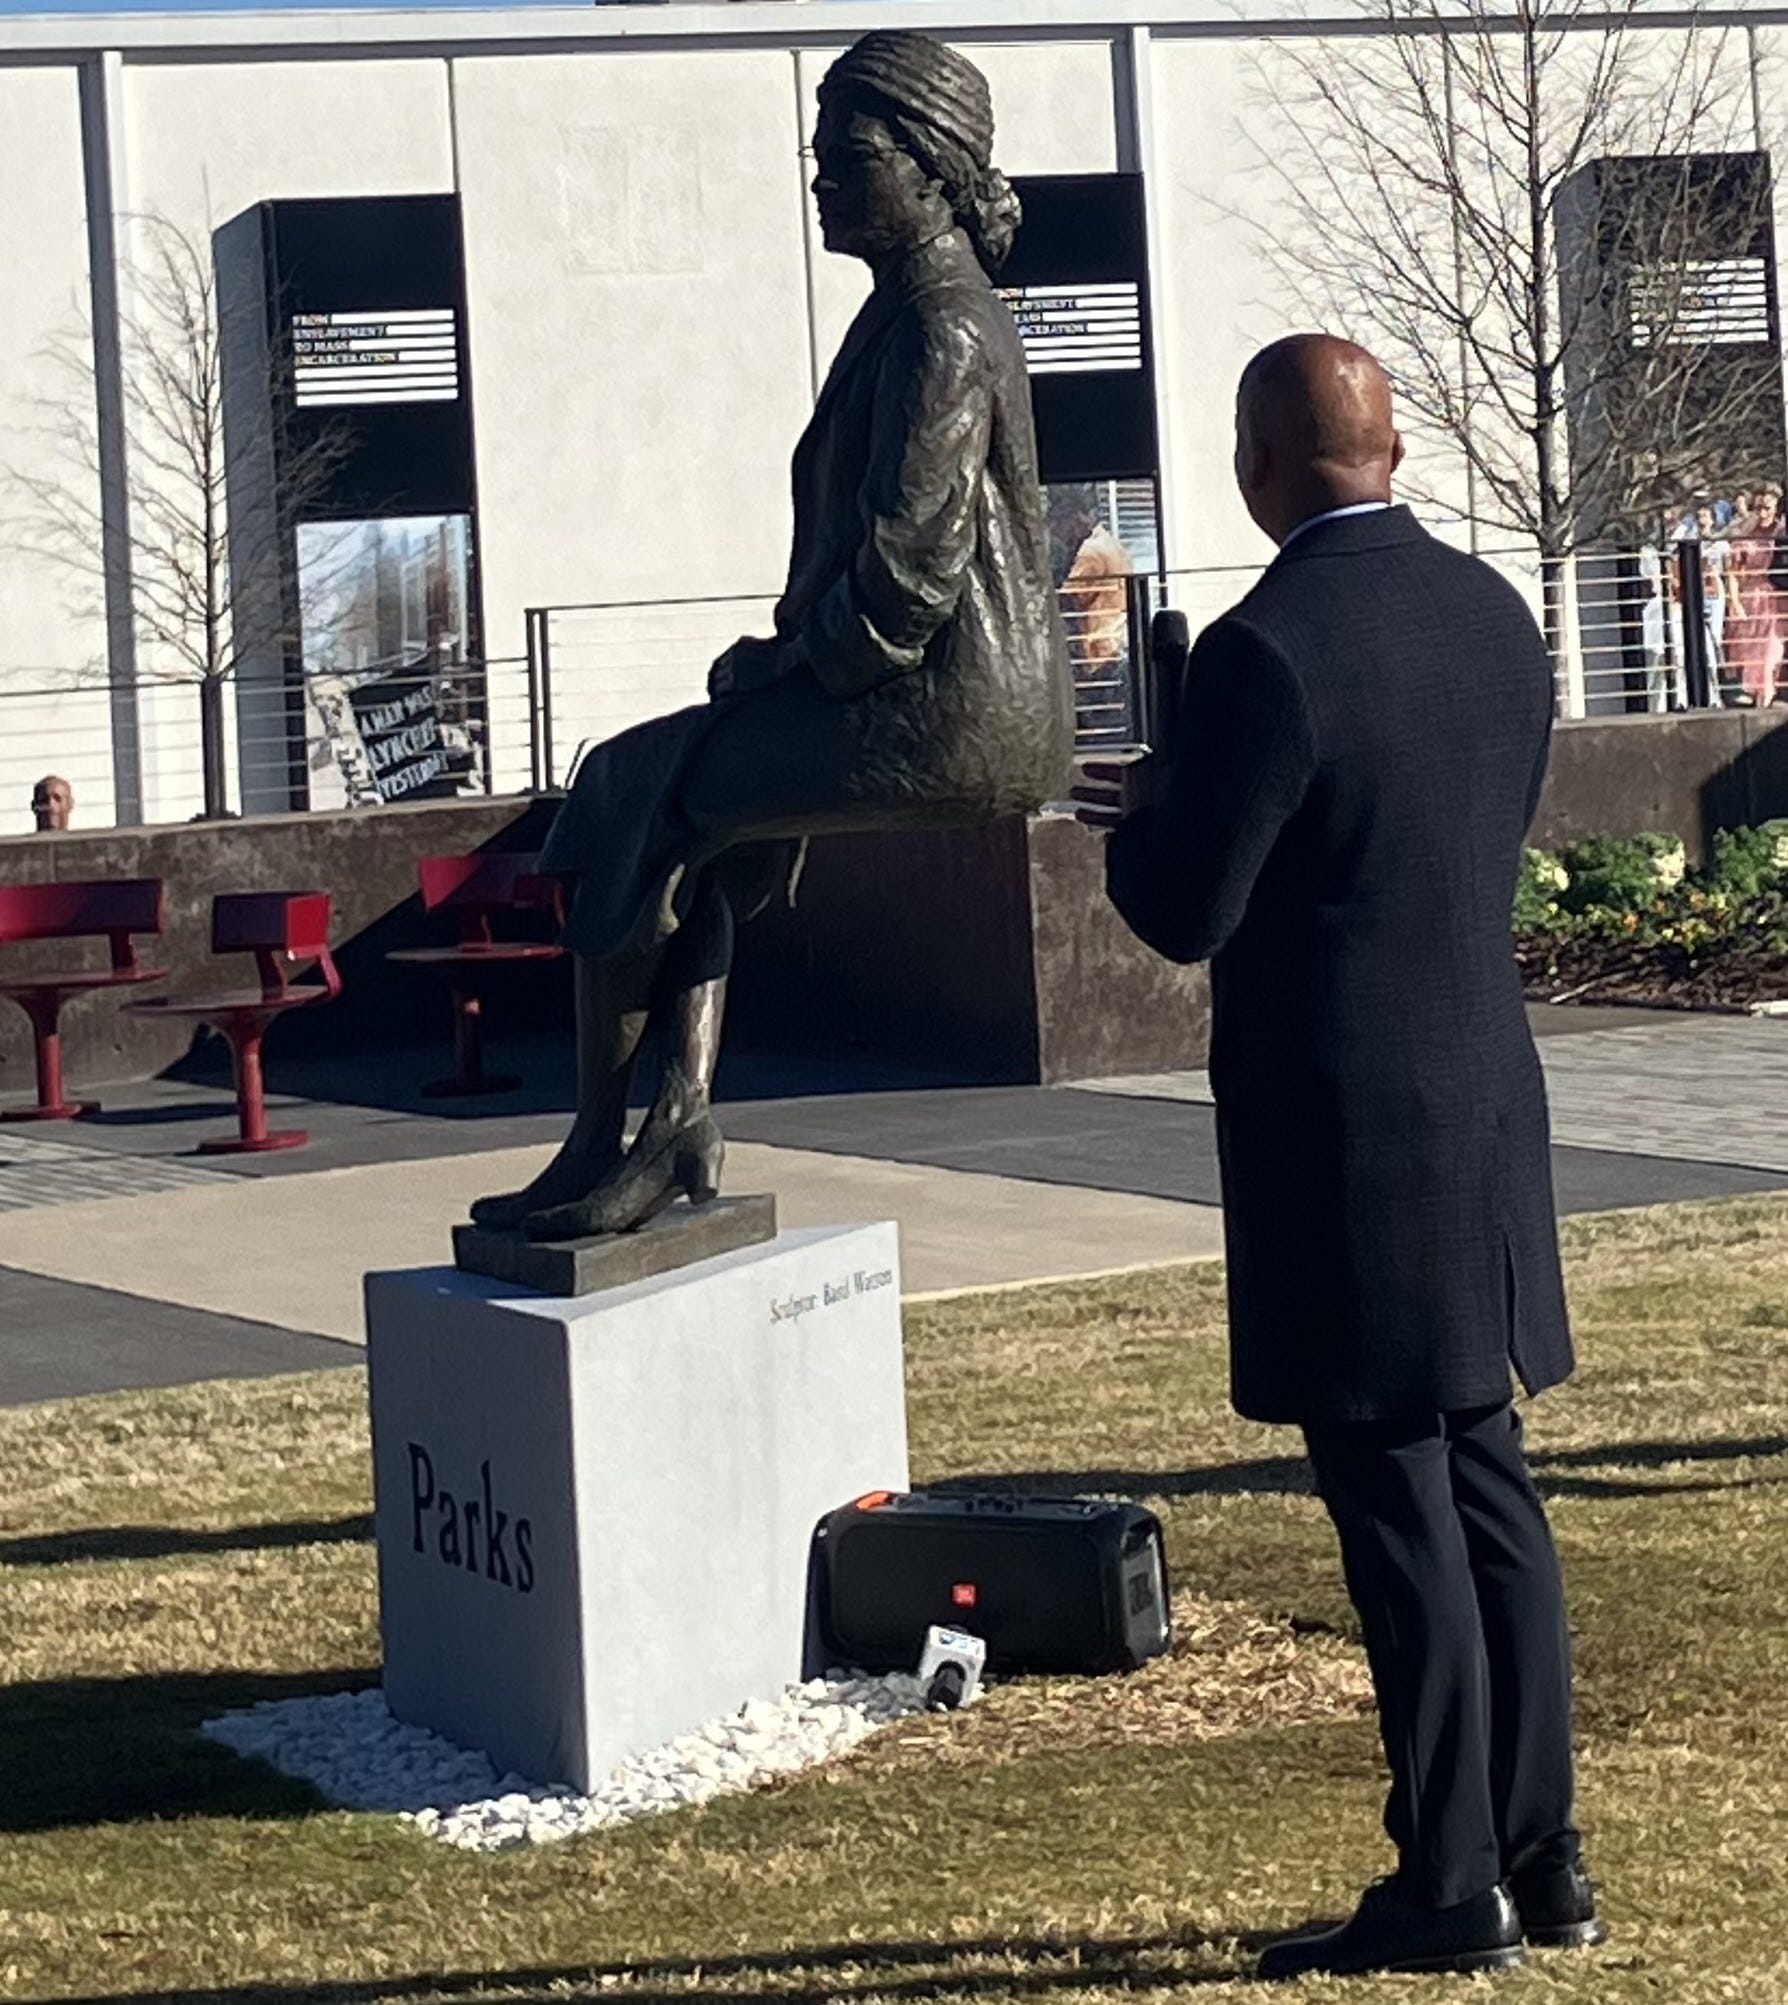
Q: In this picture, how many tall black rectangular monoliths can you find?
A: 3